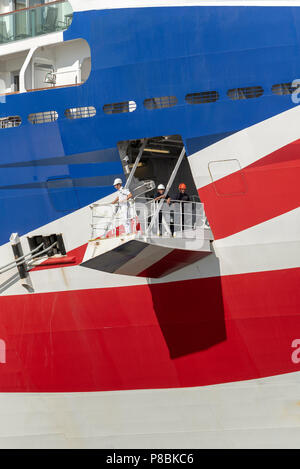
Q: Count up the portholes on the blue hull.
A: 8